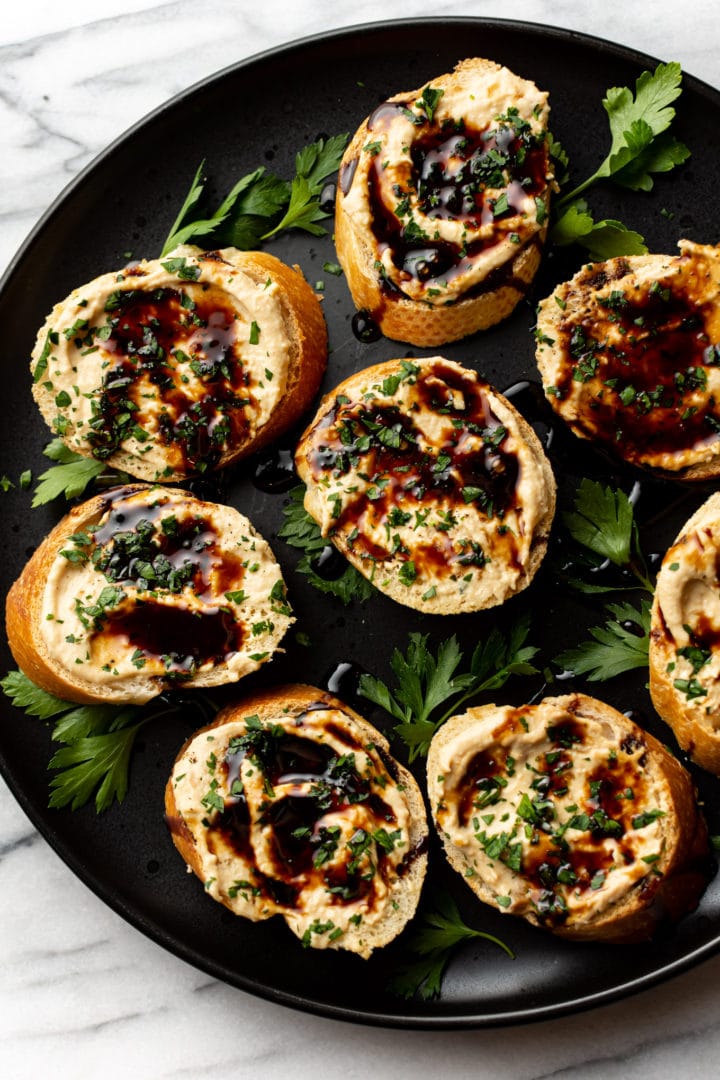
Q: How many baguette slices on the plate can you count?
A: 8